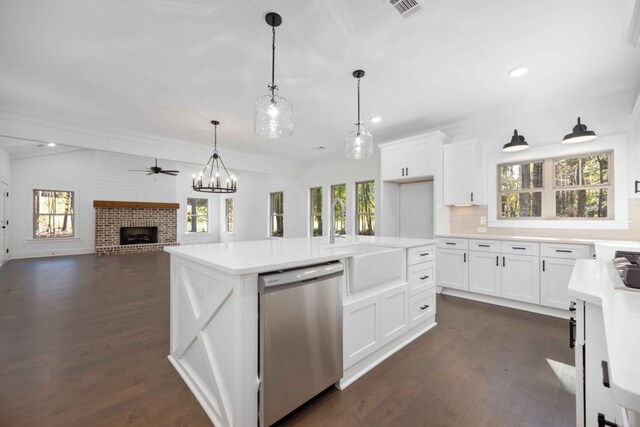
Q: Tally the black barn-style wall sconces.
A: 2